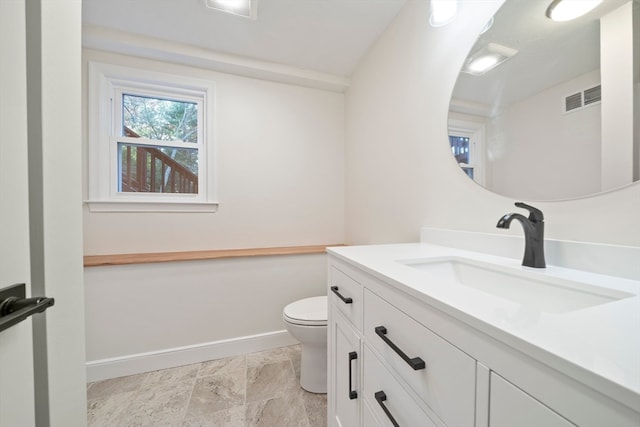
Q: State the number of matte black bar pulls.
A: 4